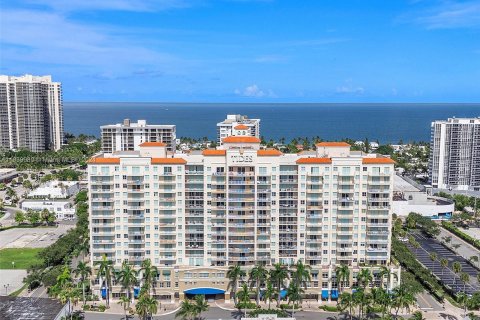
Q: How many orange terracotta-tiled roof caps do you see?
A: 10